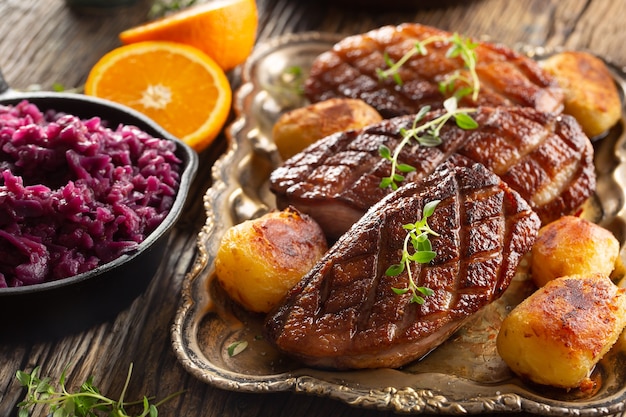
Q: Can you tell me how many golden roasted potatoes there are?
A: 5